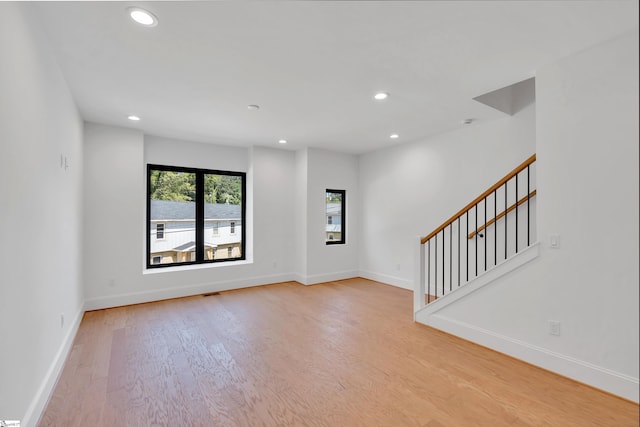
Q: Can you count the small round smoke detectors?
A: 2